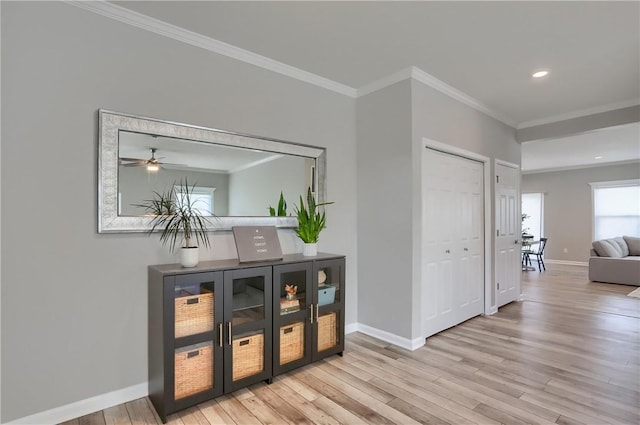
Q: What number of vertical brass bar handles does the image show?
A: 4